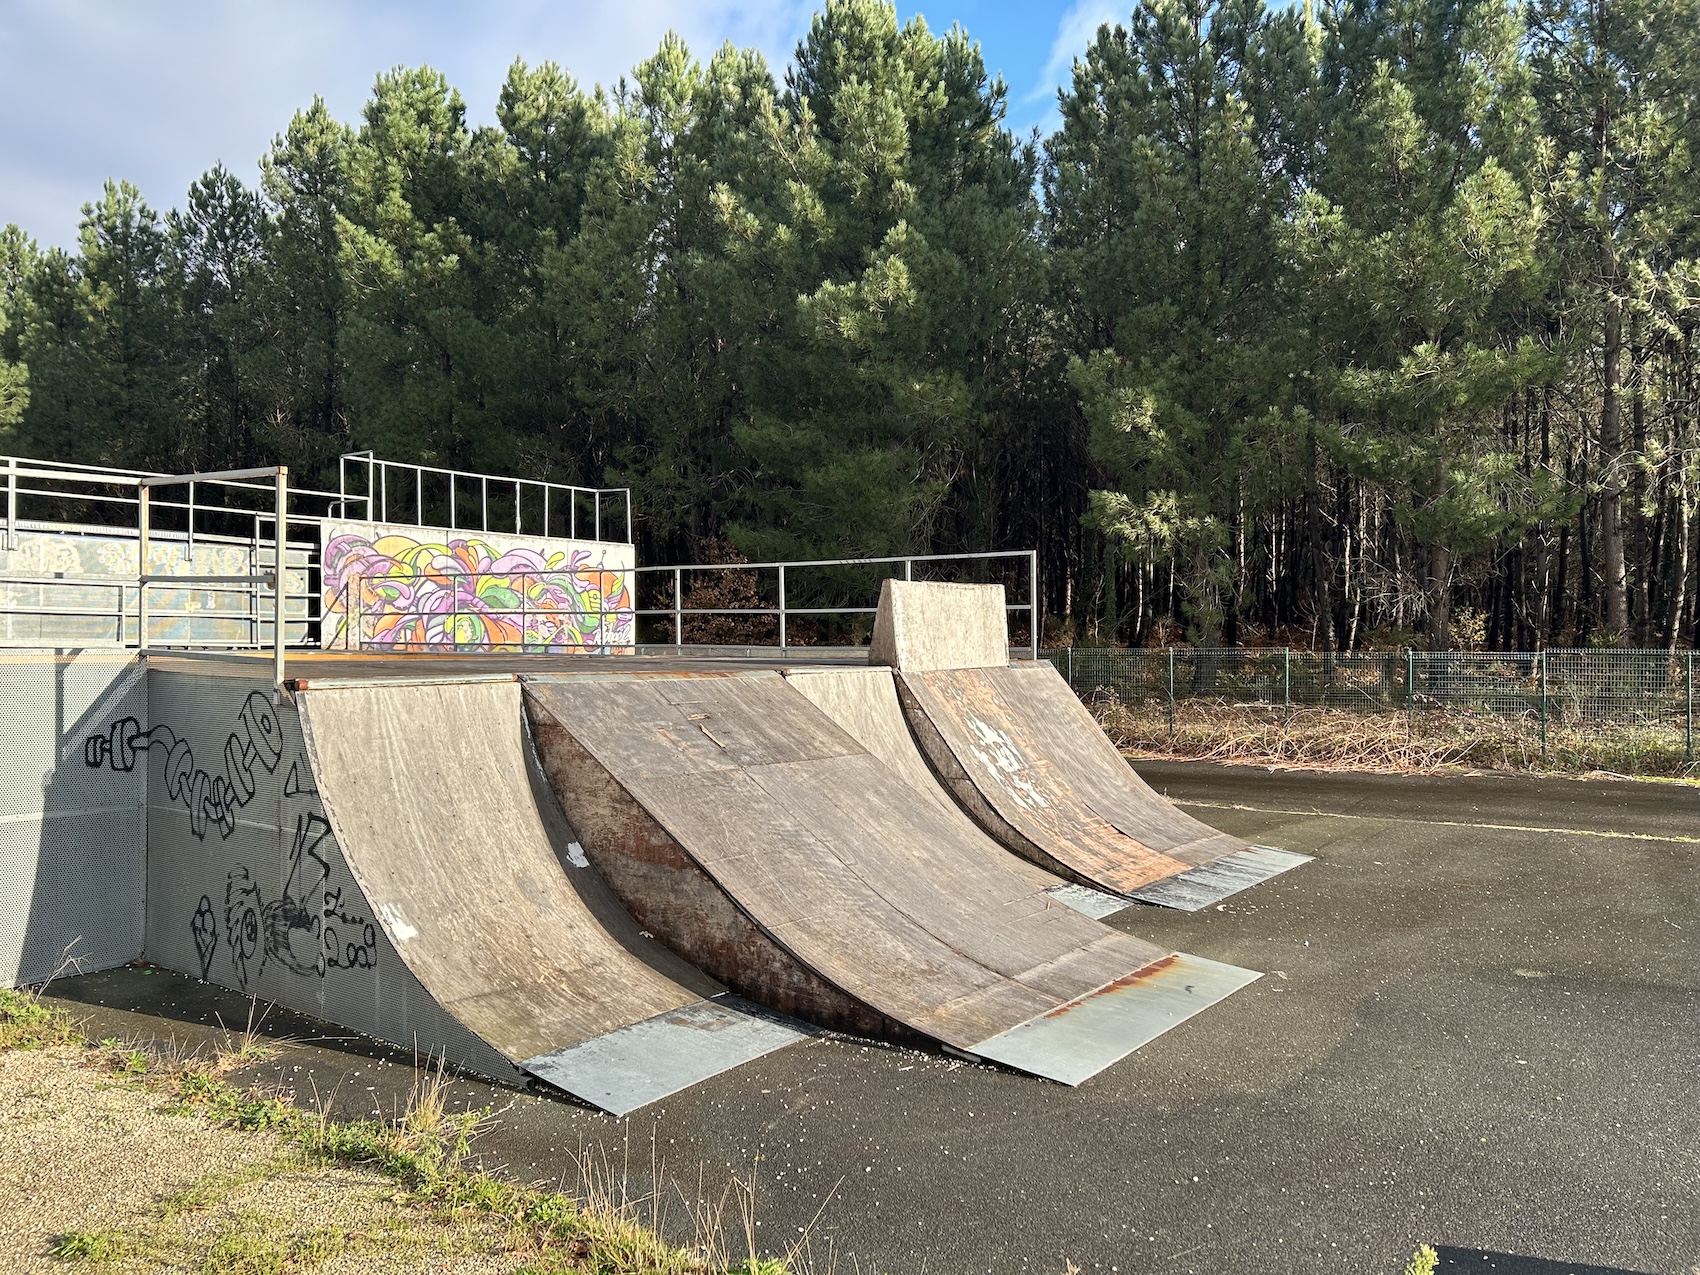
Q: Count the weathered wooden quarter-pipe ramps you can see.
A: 4